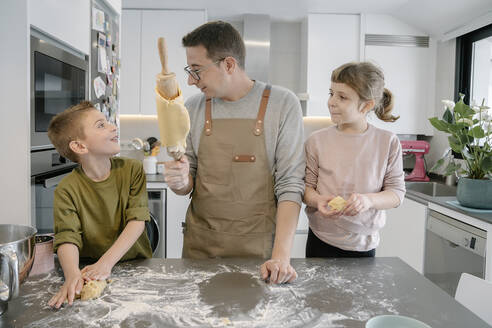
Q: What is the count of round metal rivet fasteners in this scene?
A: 6